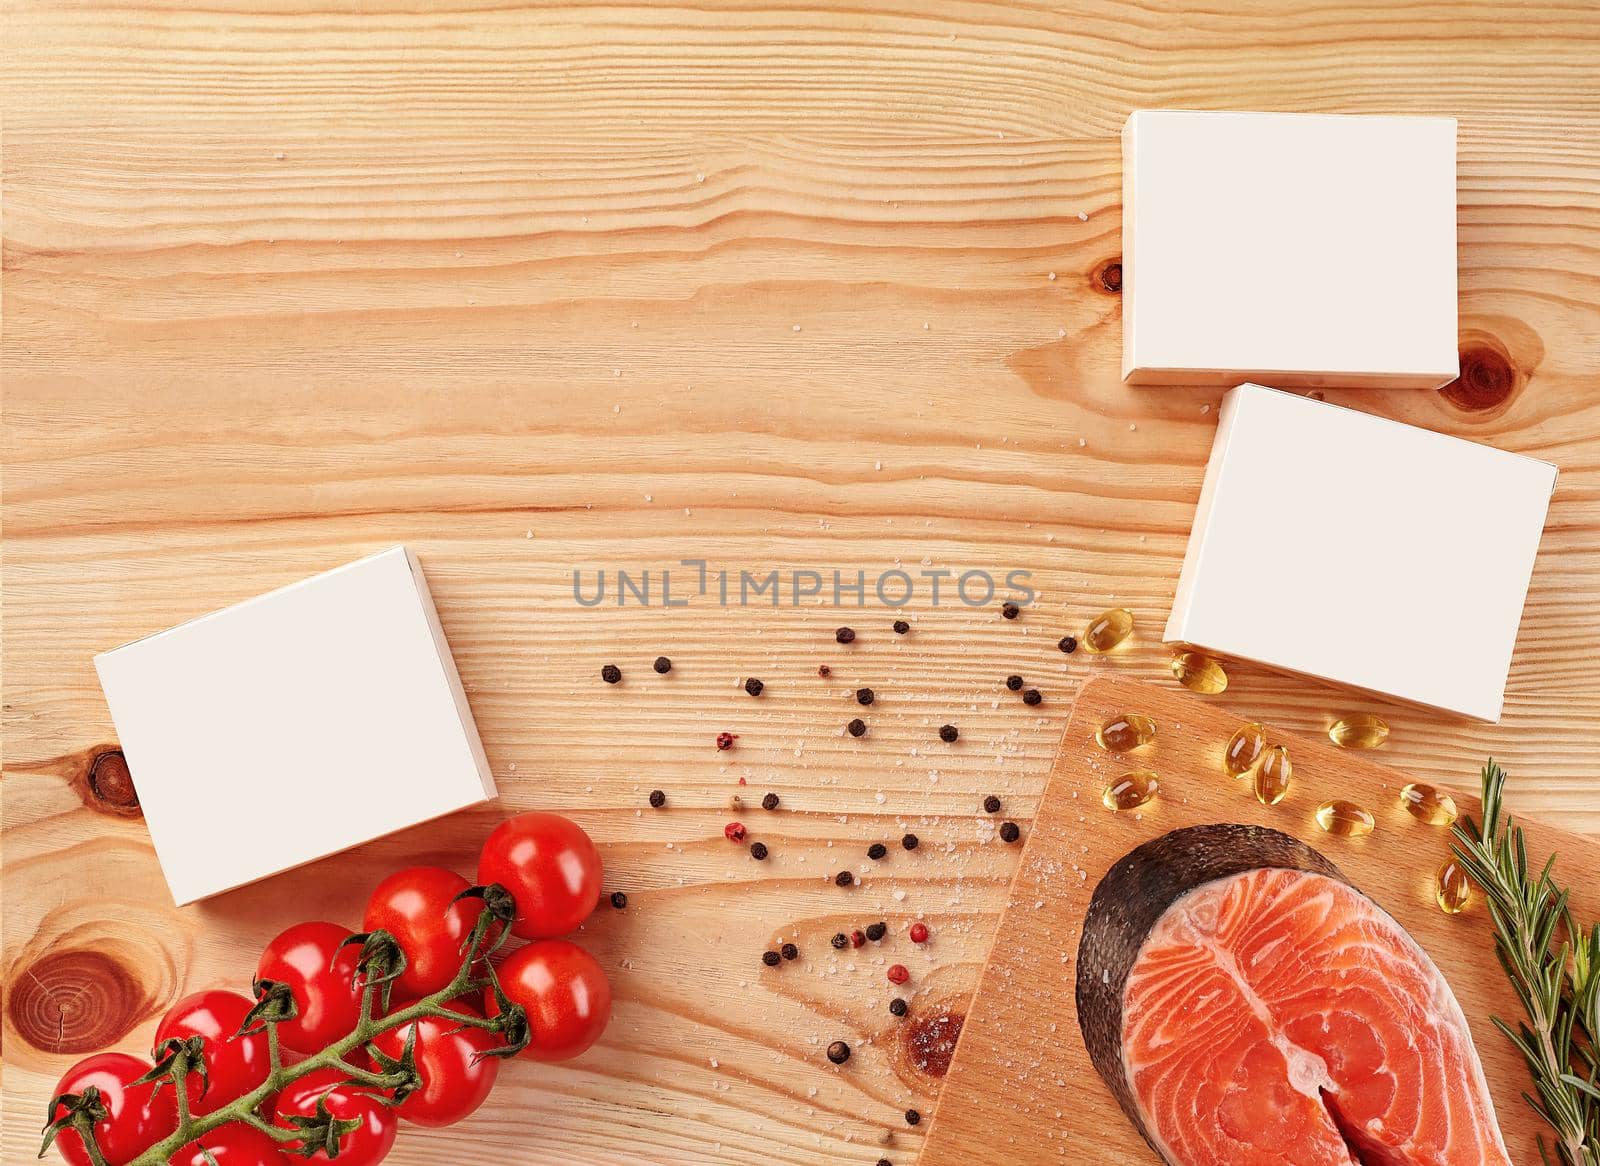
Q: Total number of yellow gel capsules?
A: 10